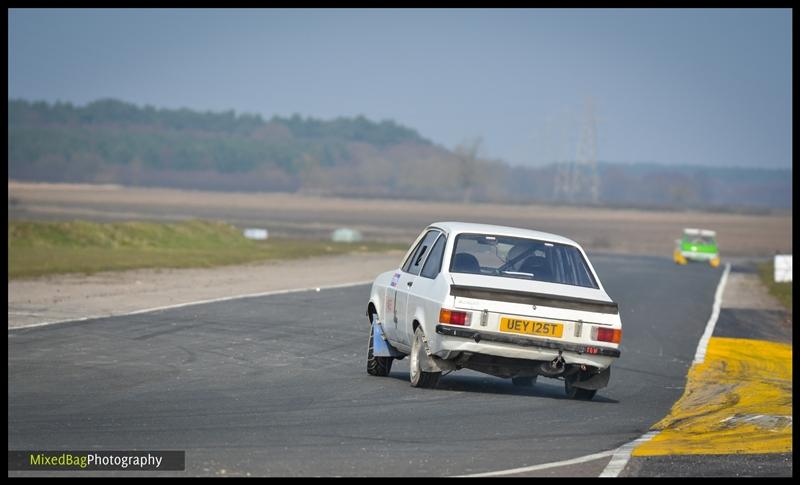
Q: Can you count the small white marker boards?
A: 2